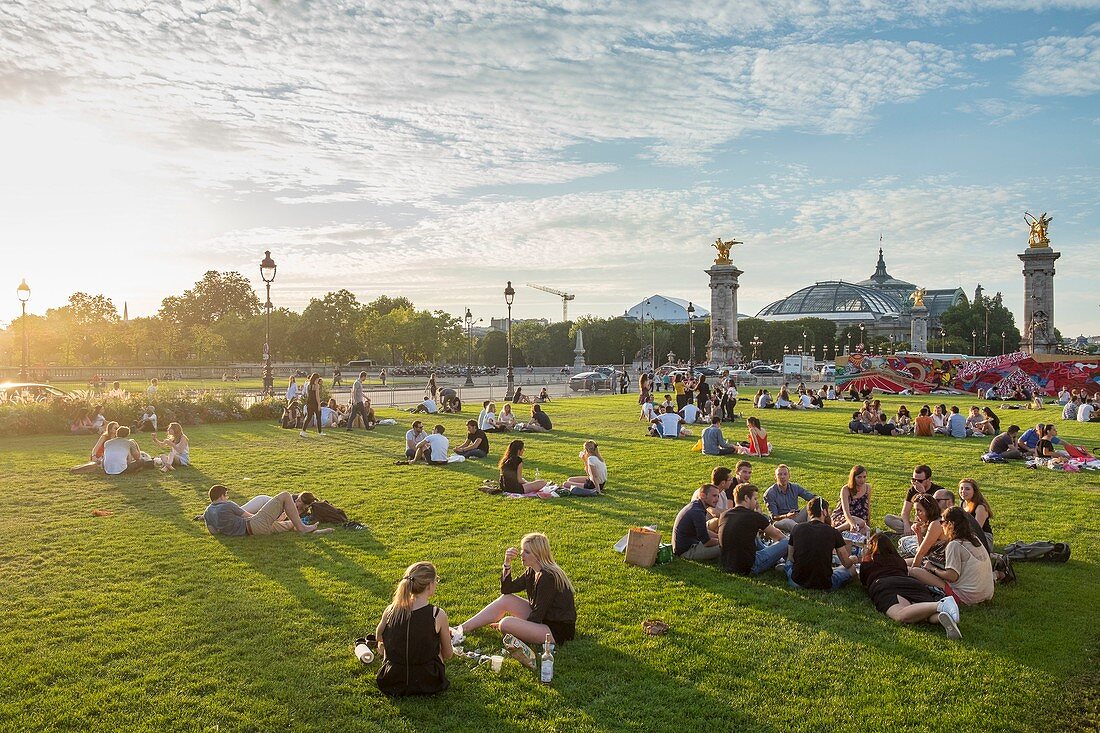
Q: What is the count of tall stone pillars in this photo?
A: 3